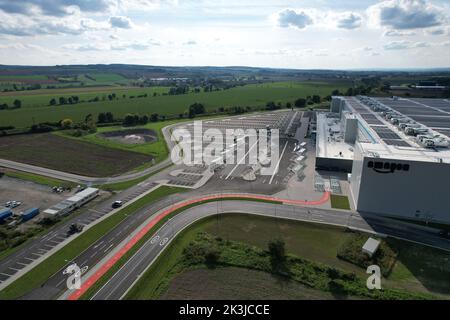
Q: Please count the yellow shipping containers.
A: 0